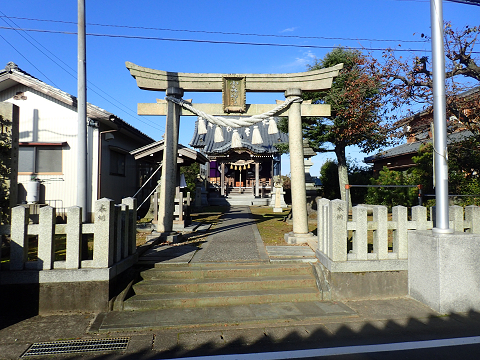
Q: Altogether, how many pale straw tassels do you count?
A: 5